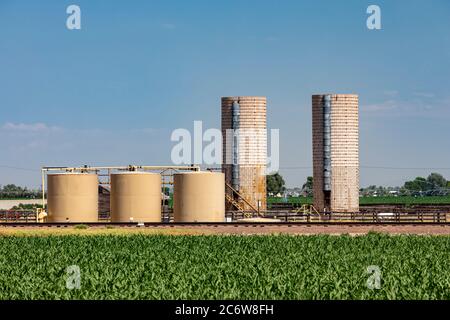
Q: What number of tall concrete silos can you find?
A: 2